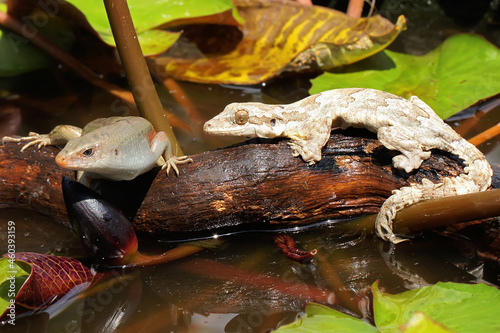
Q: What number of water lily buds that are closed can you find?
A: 1